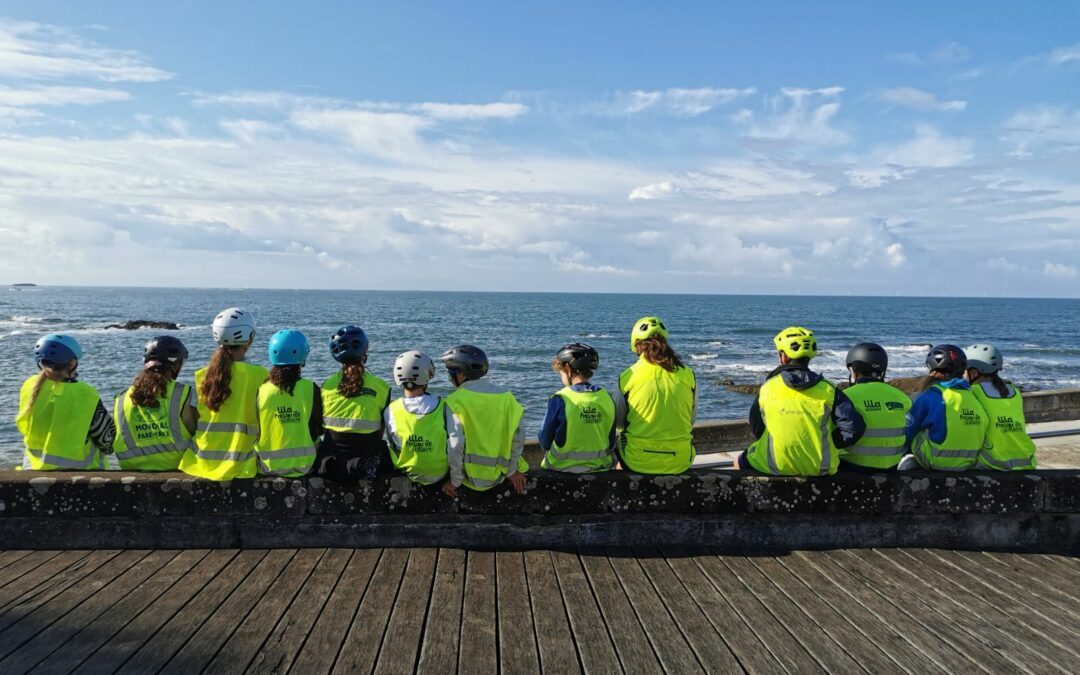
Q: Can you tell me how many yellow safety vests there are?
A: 13